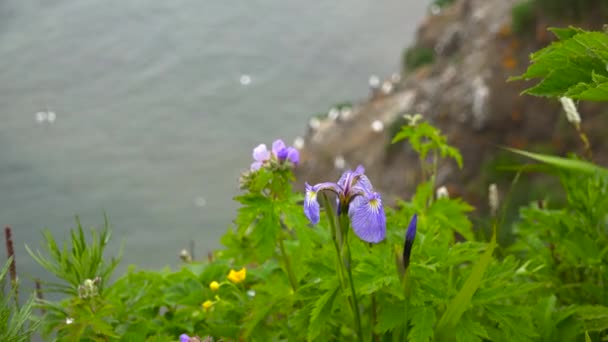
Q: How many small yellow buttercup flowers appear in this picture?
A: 3